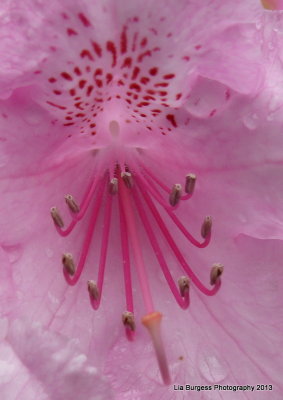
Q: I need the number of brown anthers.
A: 12